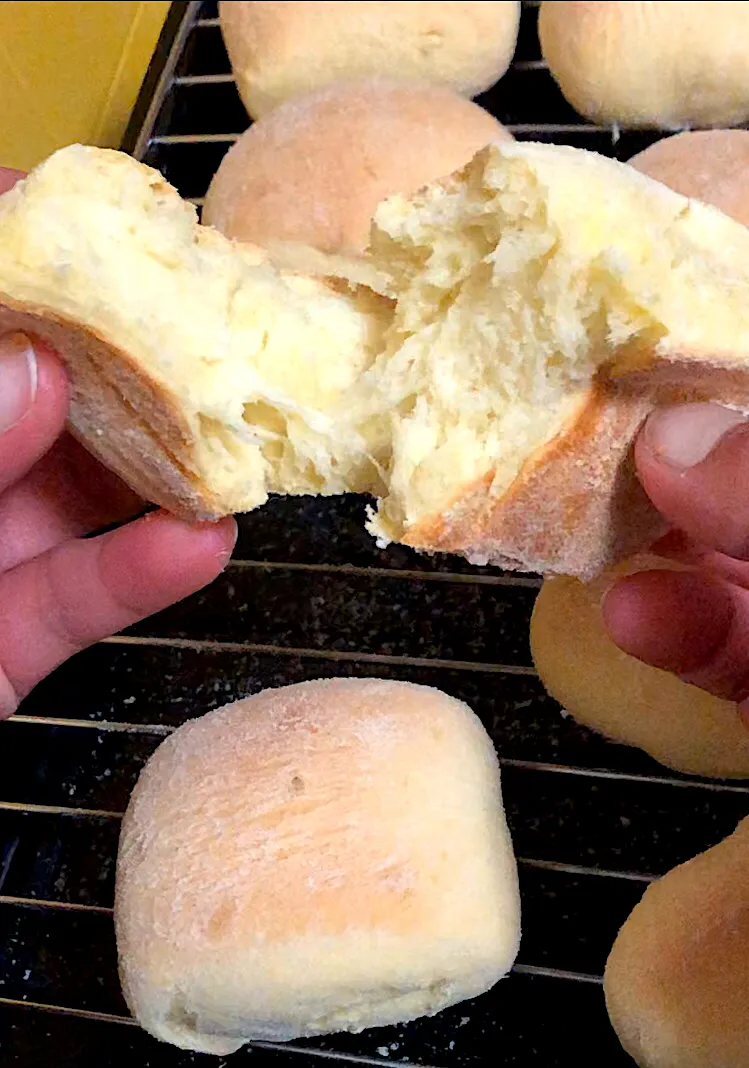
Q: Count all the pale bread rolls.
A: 8